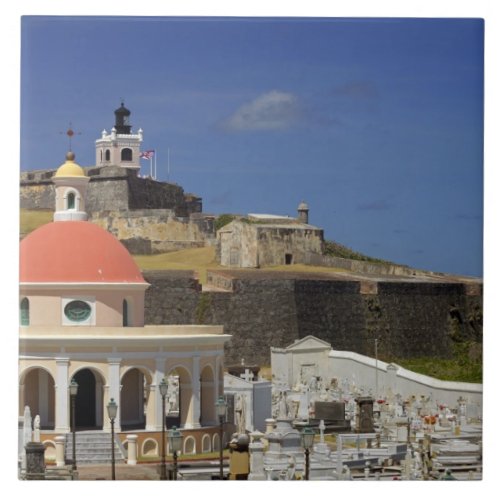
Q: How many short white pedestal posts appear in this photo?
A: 2